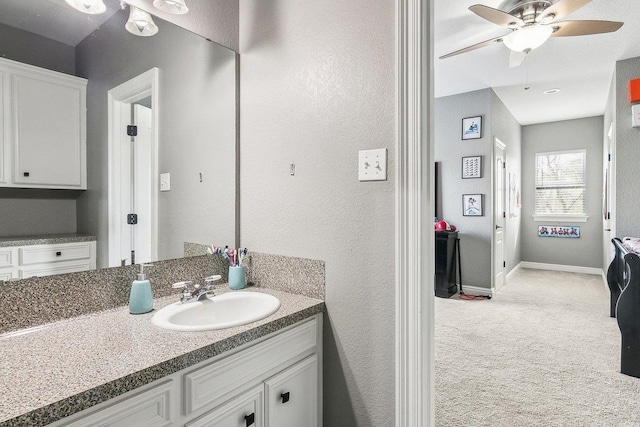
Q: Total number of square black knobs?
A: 4